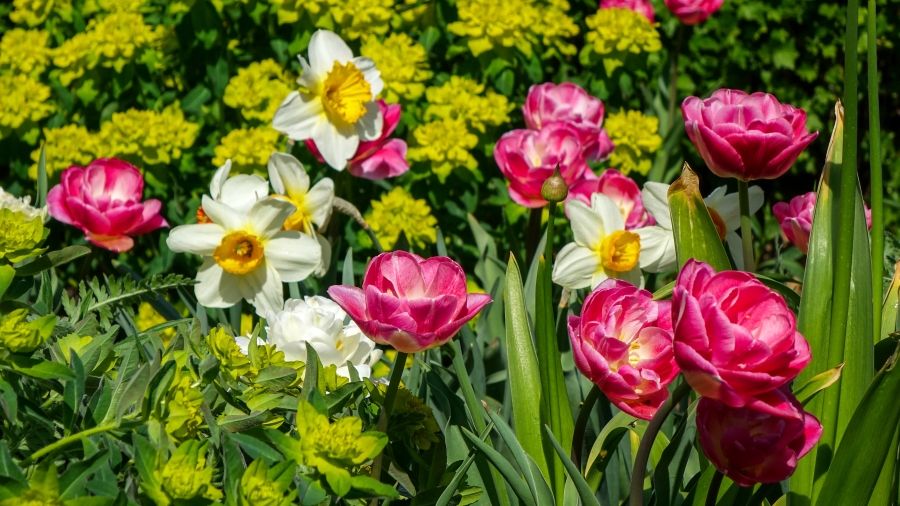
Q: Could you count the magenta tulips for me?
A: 13